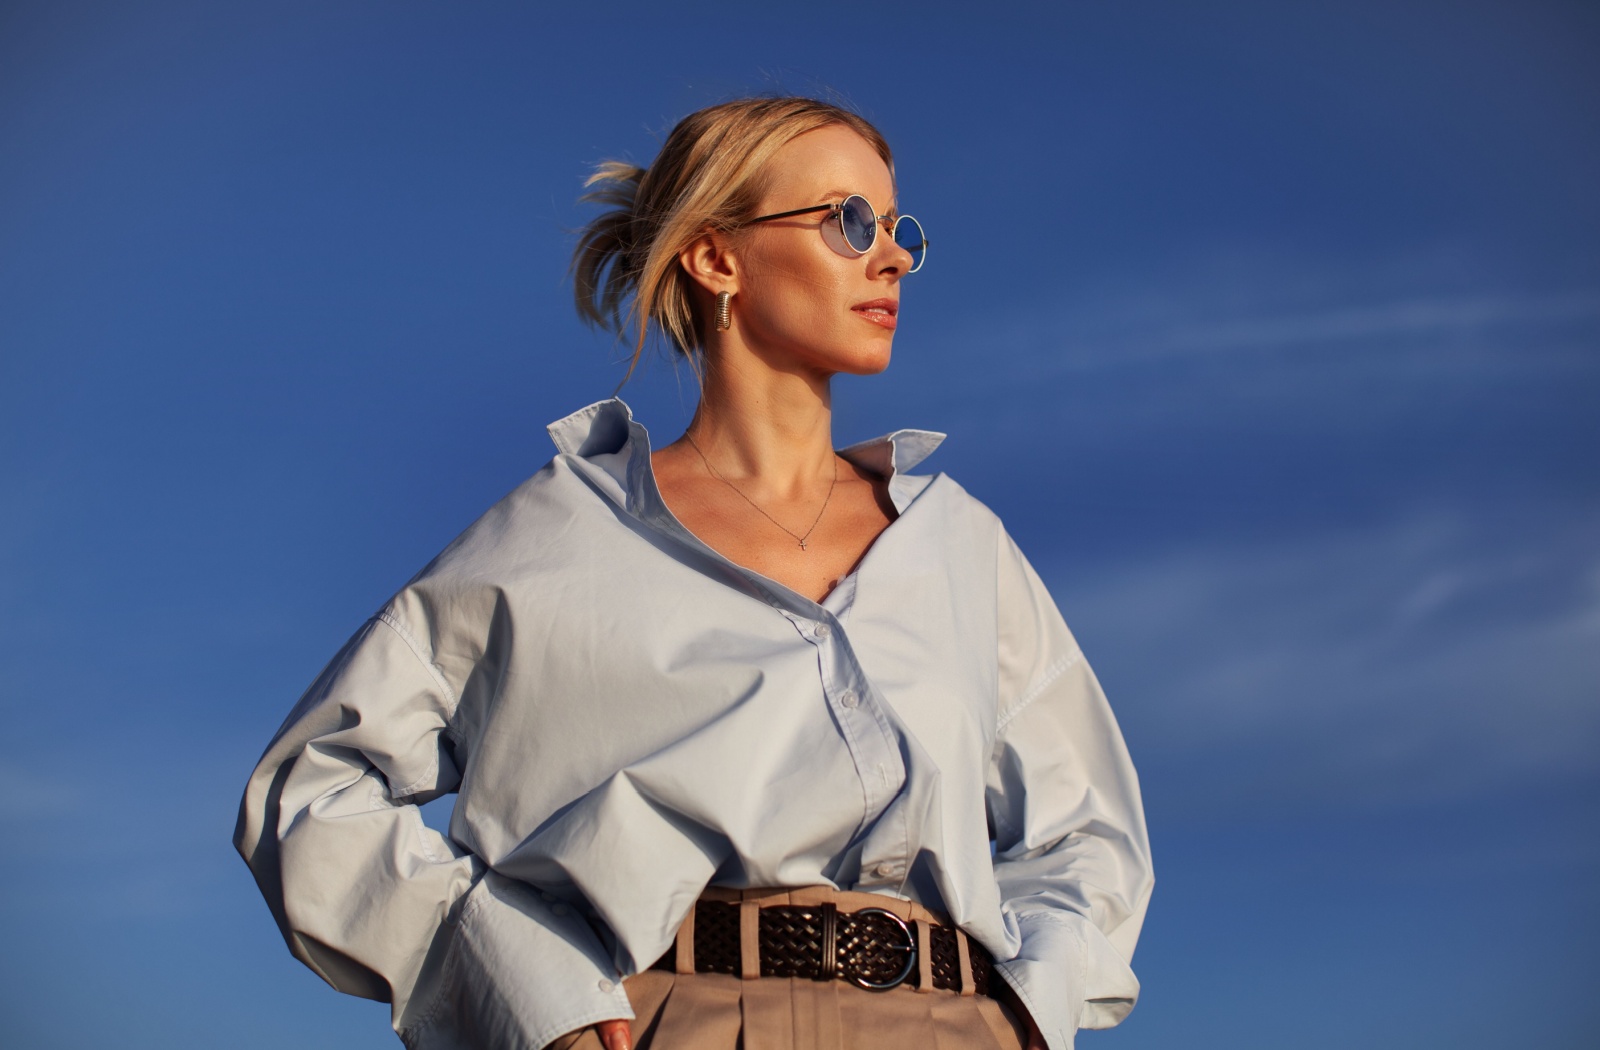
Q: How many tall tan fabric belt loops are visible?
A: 4